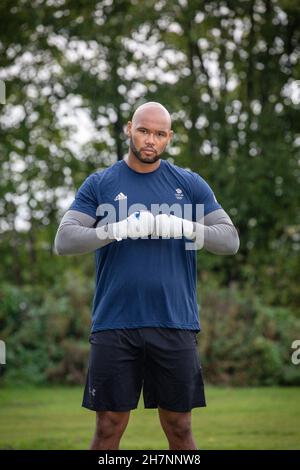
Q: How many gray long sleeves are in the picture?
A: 2